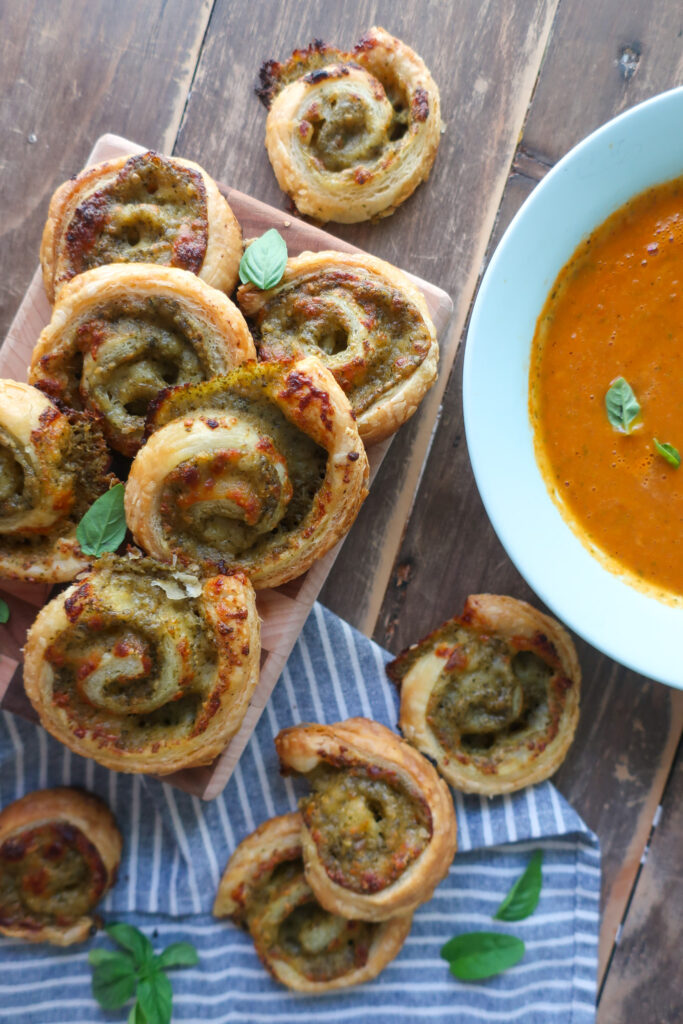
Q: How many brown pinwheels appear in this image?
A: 11